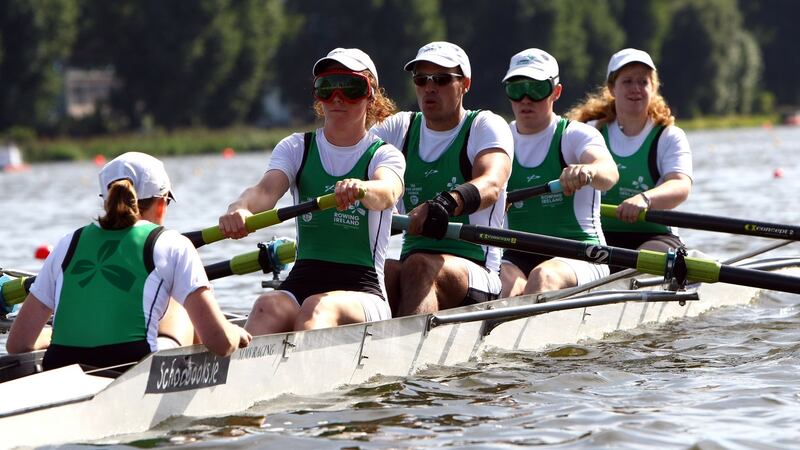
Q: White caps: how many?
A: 5